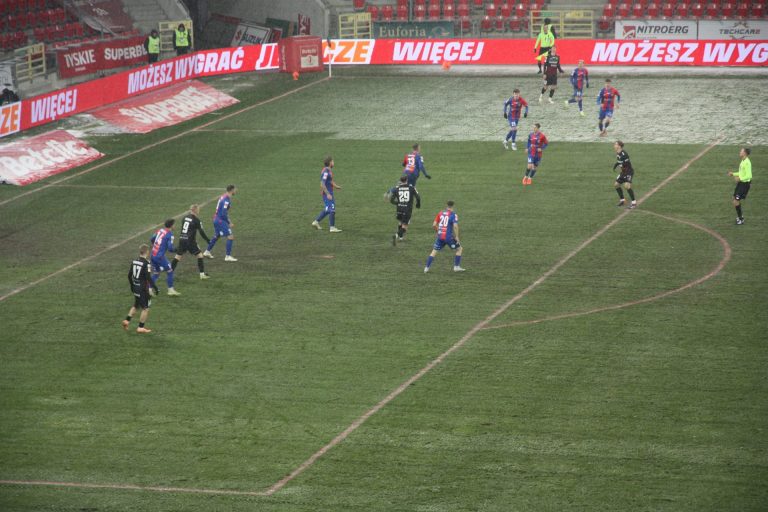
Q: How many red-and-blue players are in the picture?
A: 9